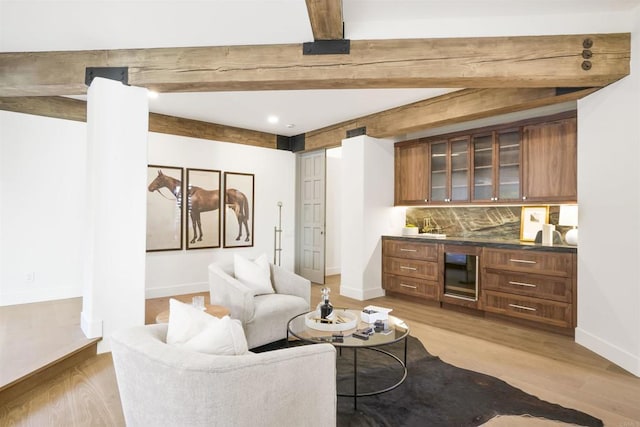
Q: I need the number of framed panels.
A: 3